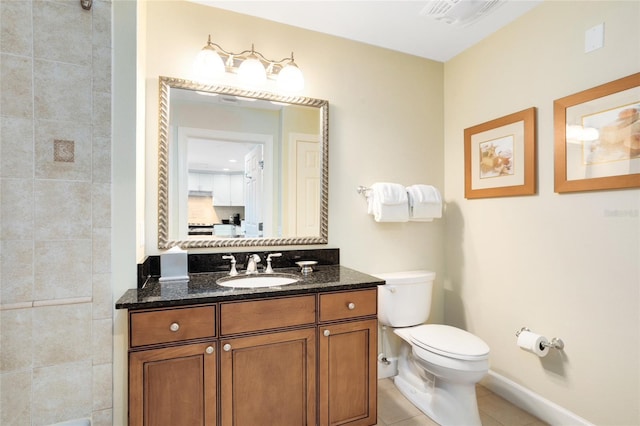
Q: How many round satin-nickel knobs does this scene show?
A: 5